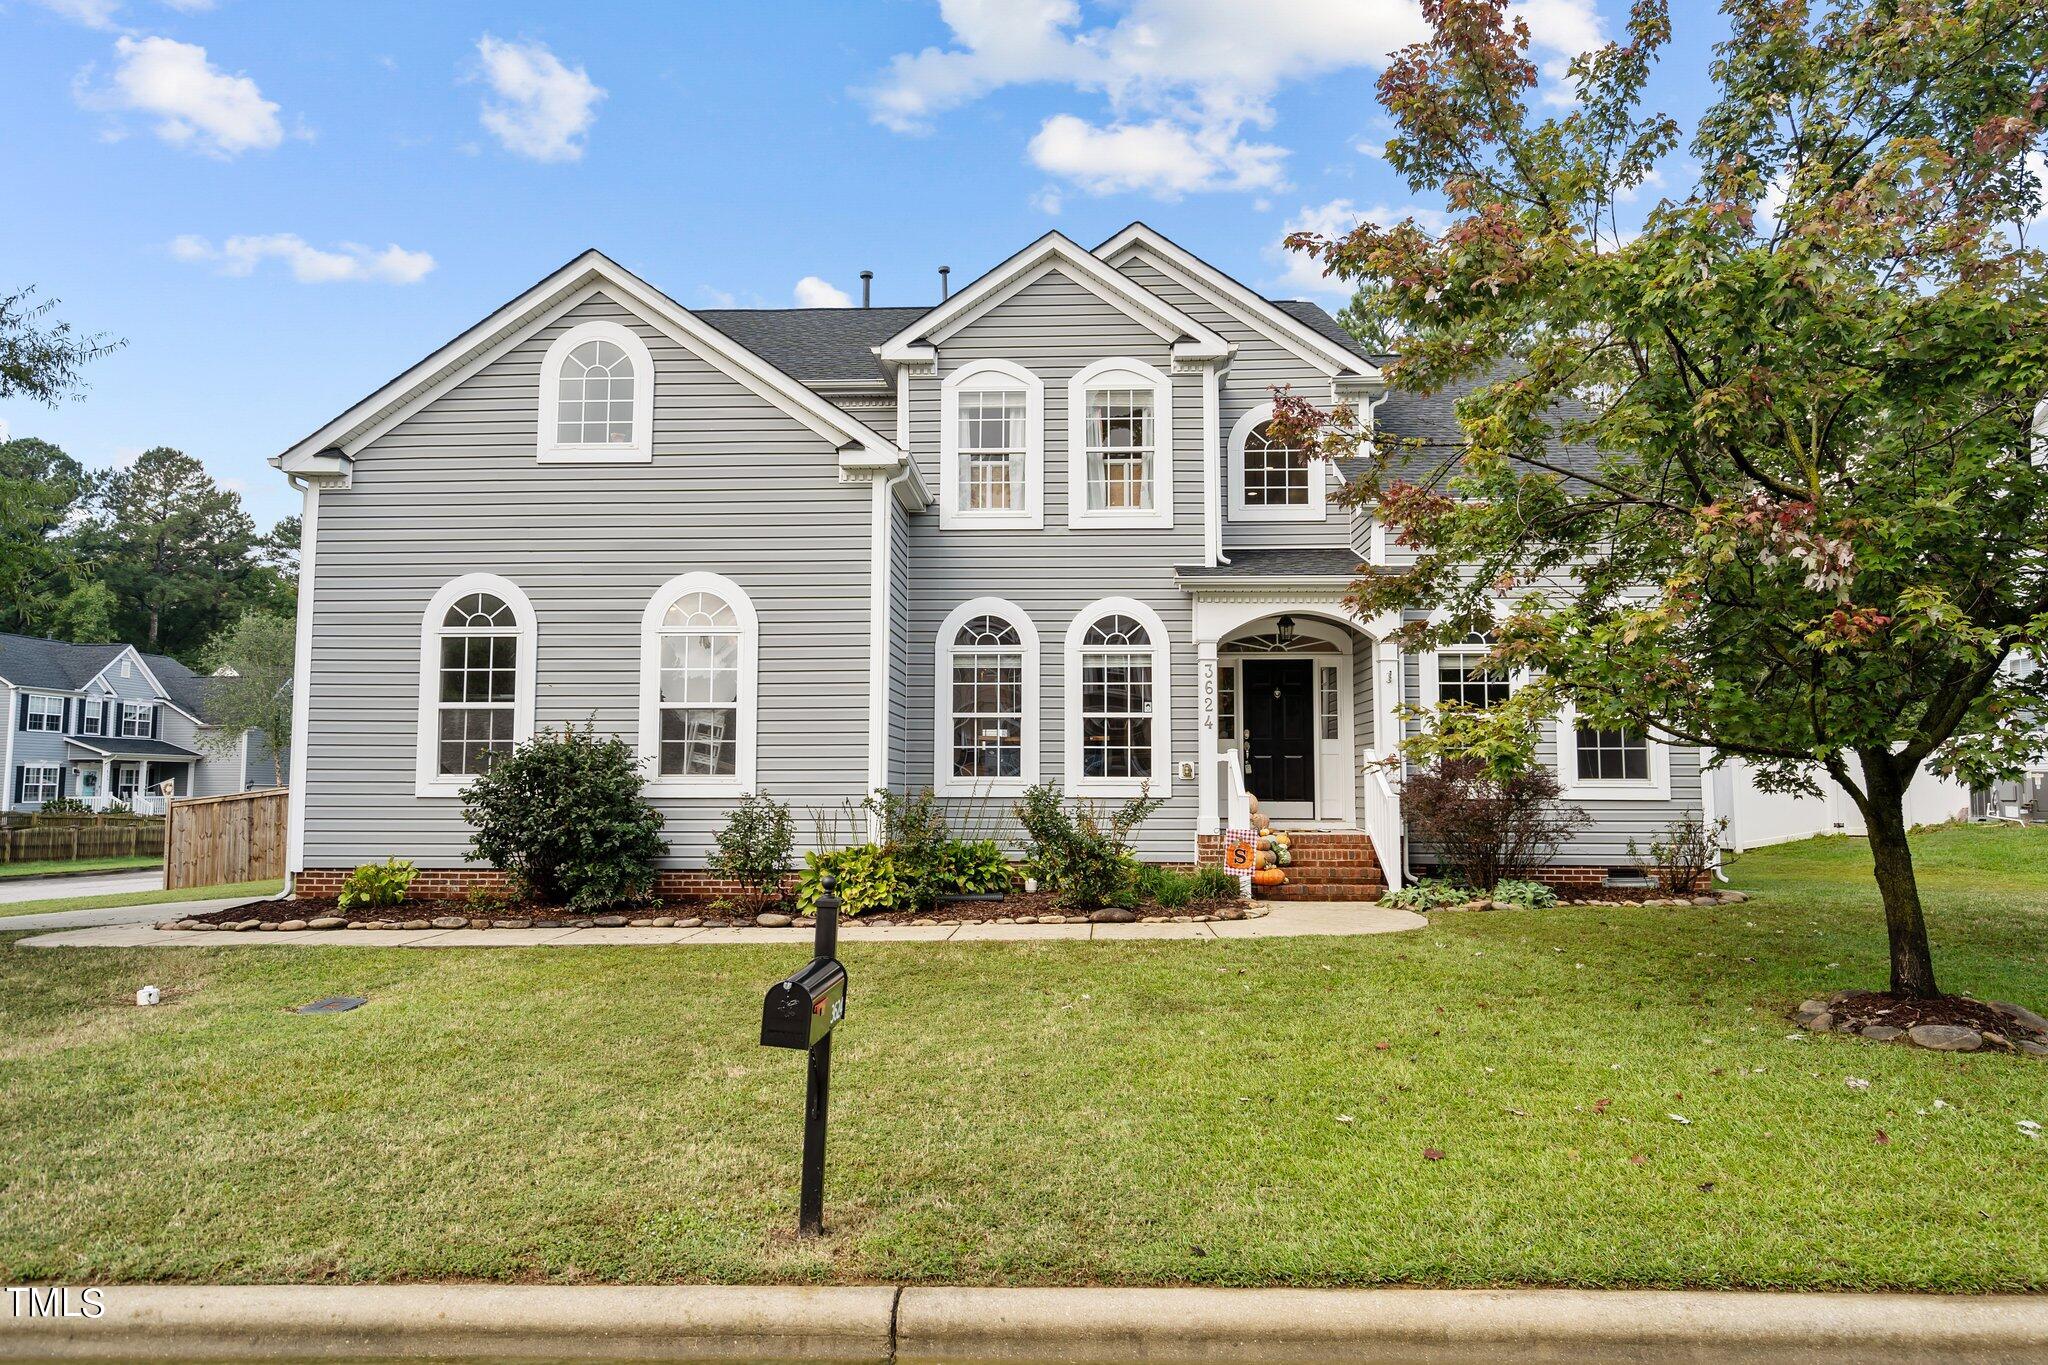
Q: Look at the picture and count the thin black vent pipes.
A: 2